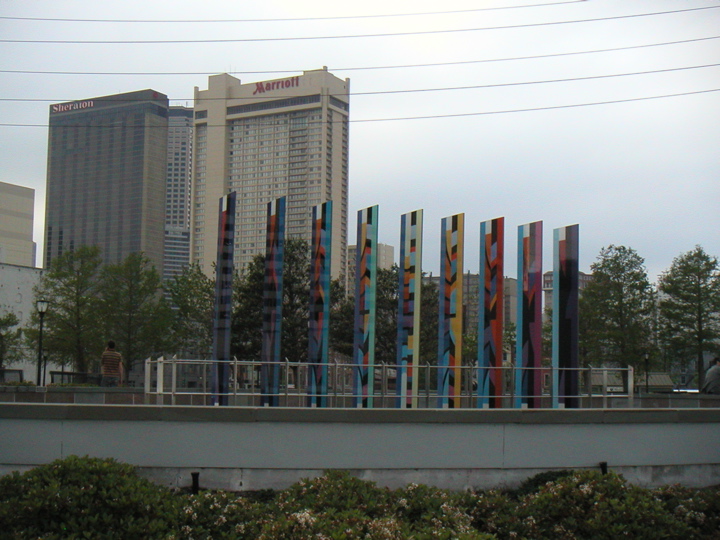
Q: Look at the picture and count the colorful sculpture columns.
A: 9